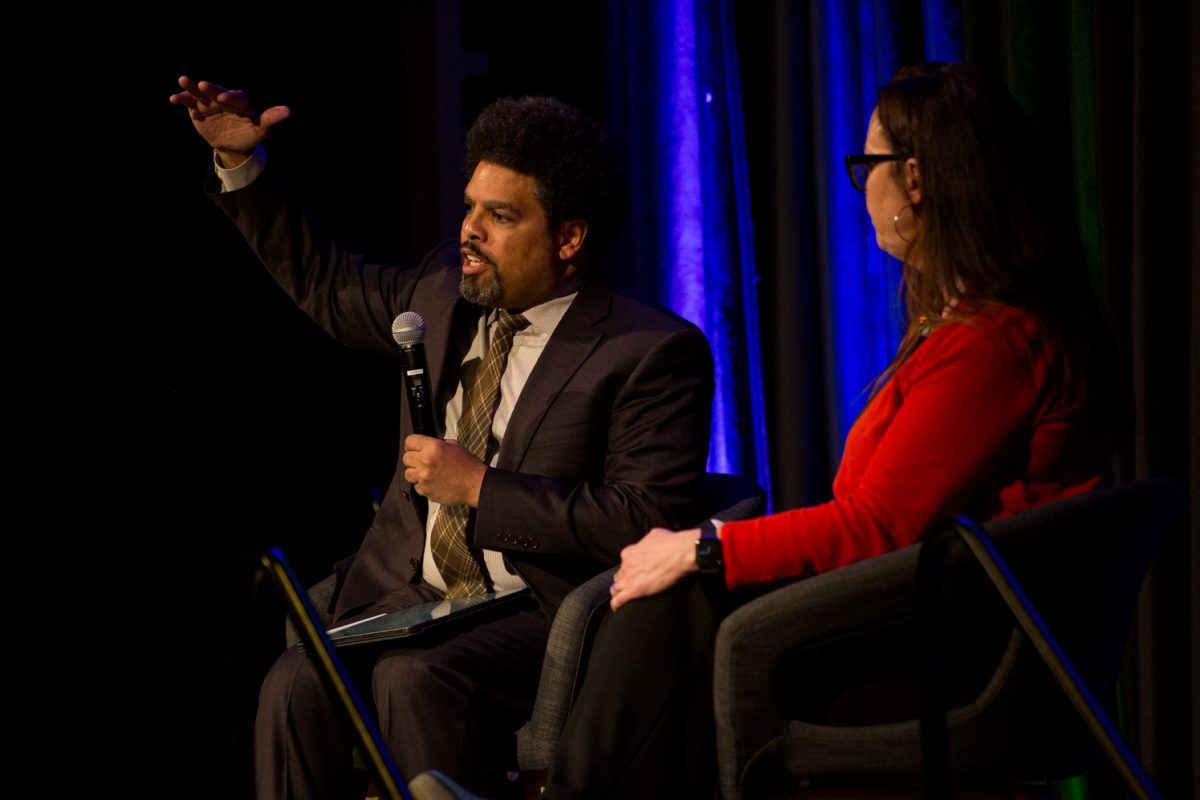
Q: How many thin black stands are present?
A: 2